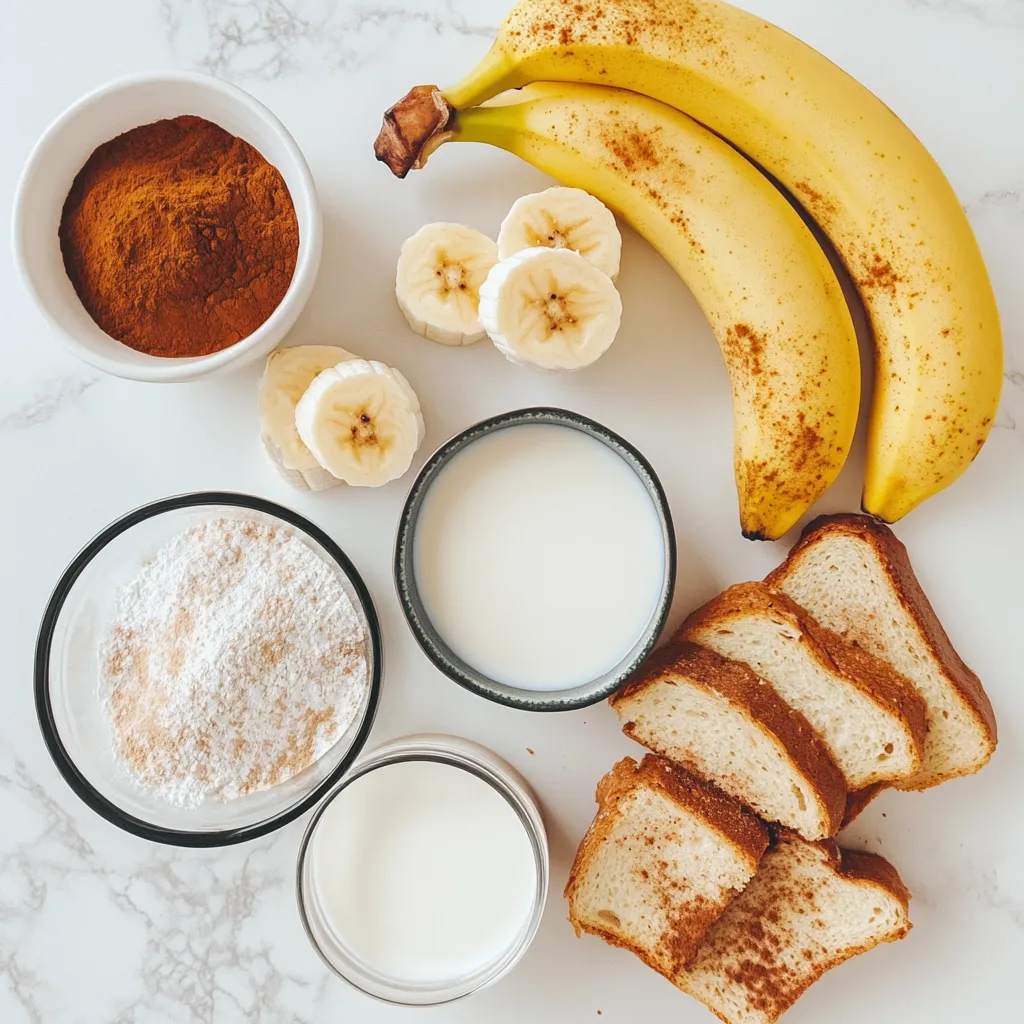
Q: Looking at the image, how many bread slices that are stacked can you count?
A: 5